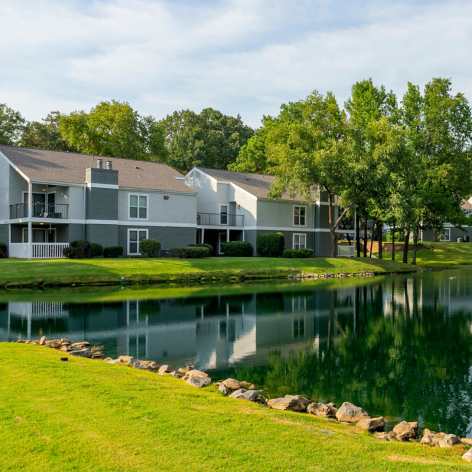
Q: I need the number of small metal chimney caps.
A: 2